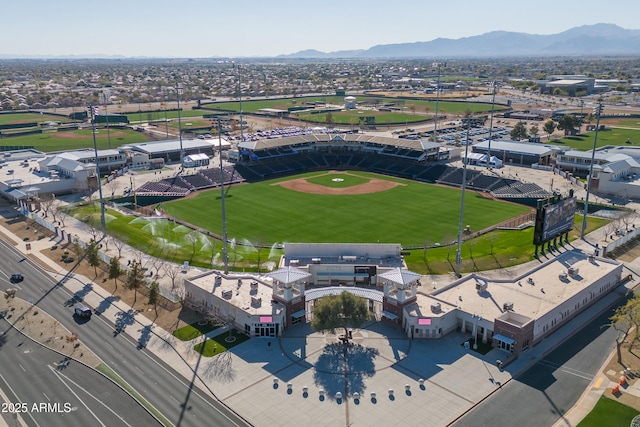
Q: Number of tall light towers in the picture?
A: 8